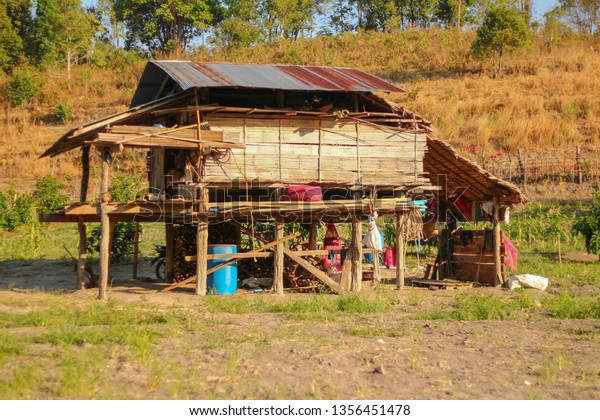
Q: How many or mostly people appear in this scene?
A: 0